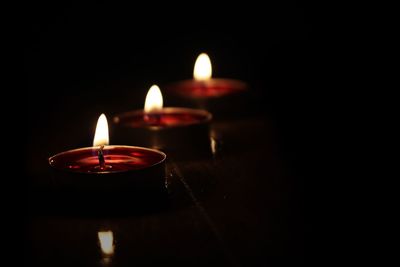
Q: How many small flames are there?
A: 3